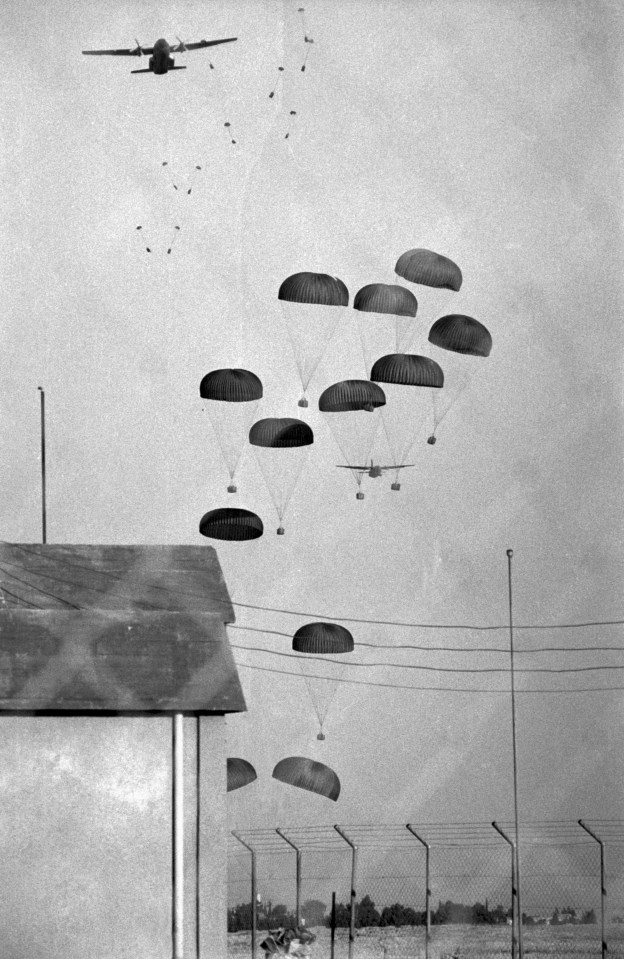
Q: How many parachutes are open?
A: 12